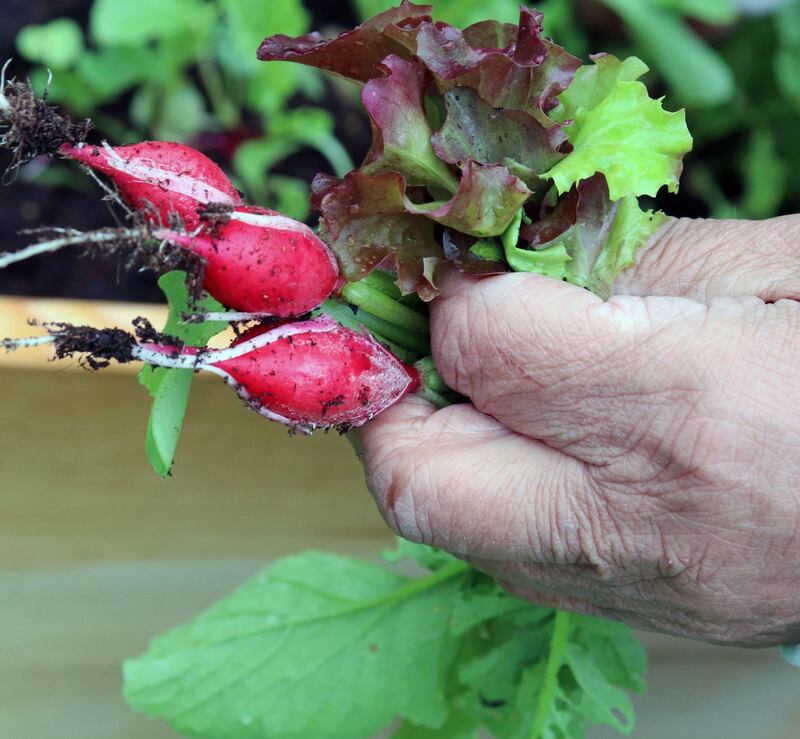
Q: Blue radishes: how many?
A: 0